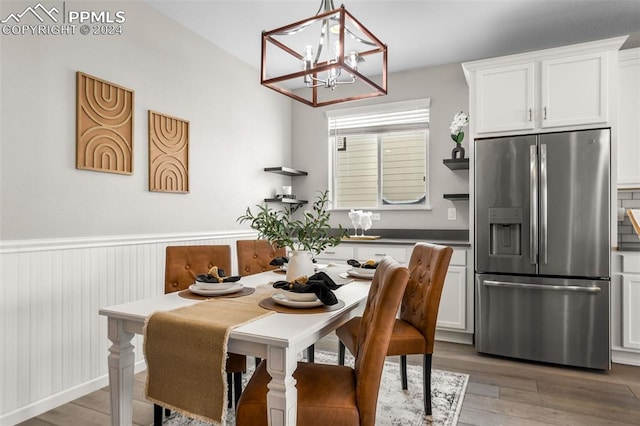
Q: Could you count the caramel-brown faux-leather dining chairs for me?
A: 4